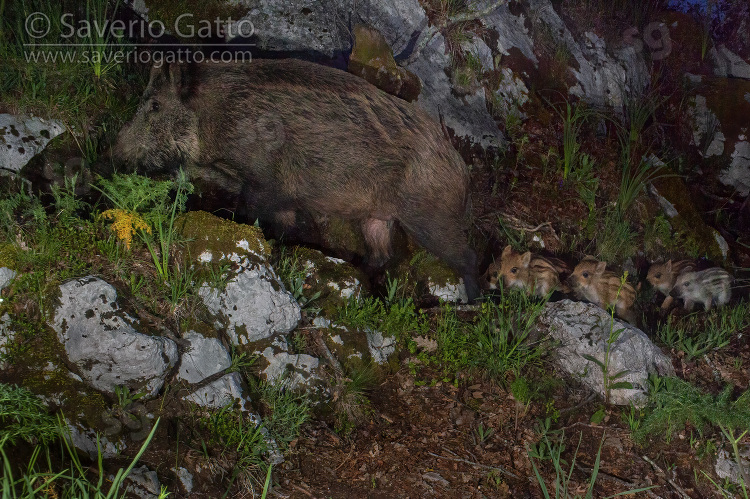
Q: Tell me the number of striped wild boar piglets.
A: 5